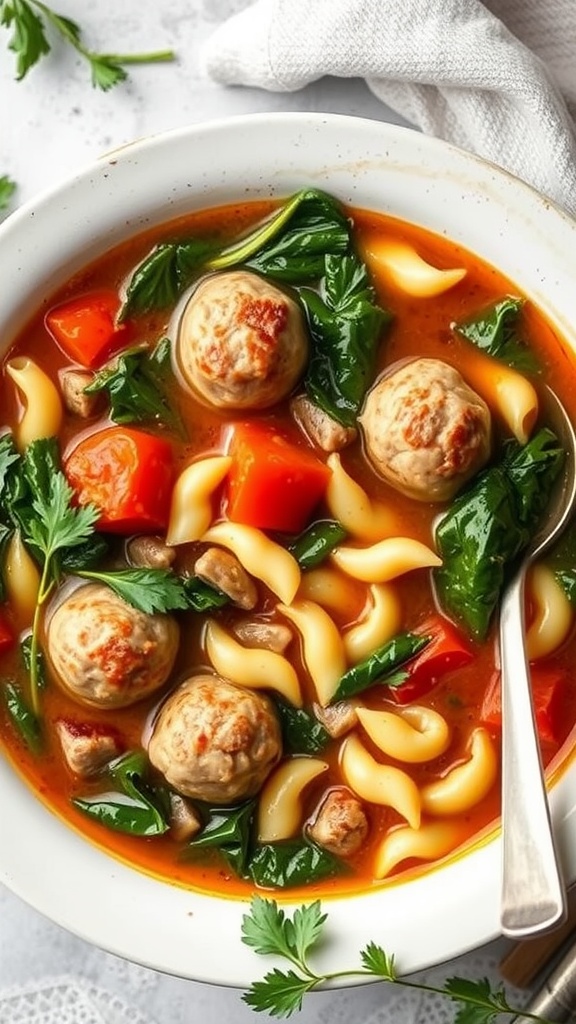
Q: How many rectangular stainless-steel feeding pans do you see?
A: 0